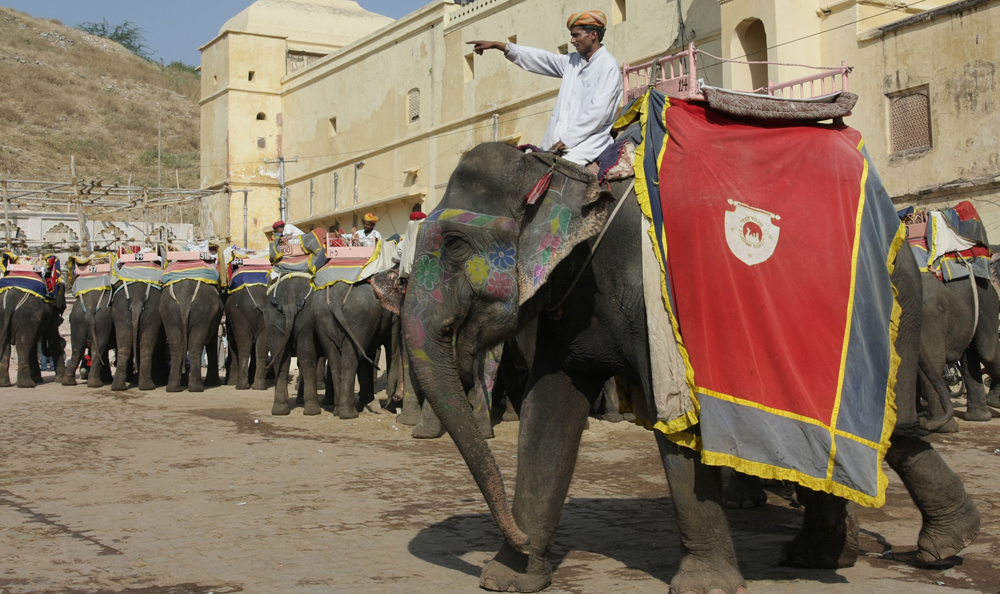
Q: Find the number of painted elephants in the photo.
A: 1